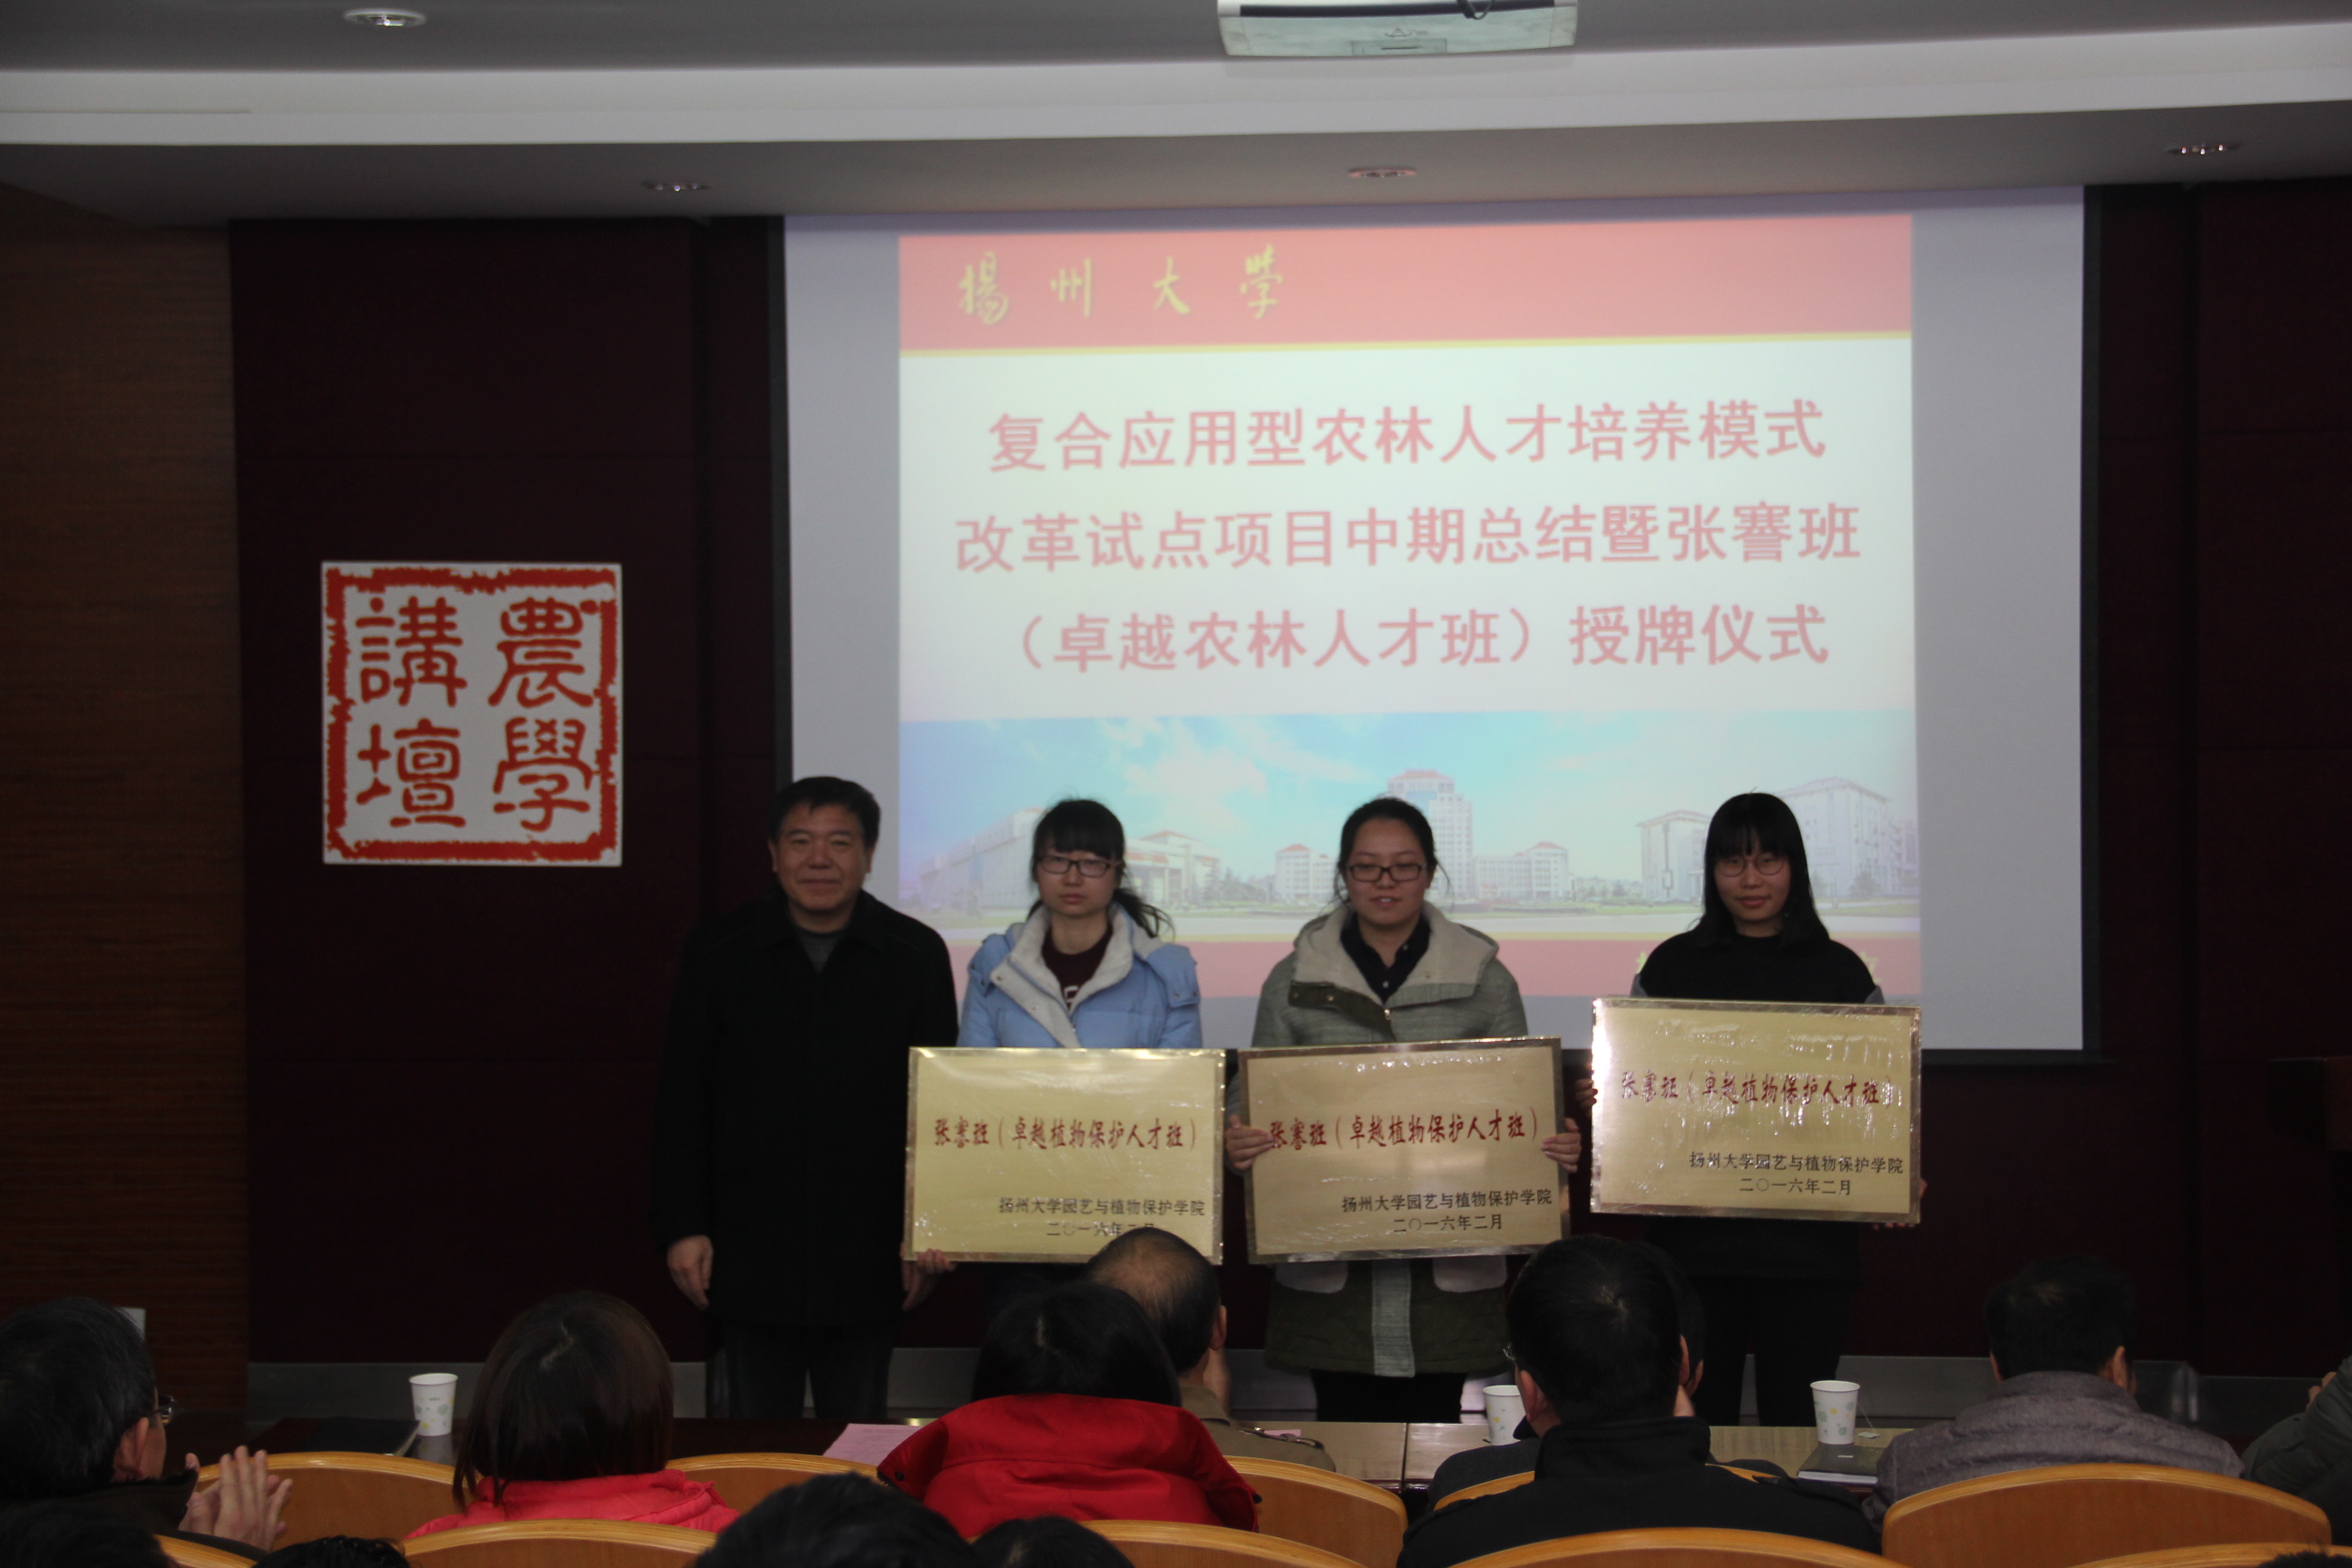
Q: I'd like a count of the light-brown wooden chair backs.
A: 10